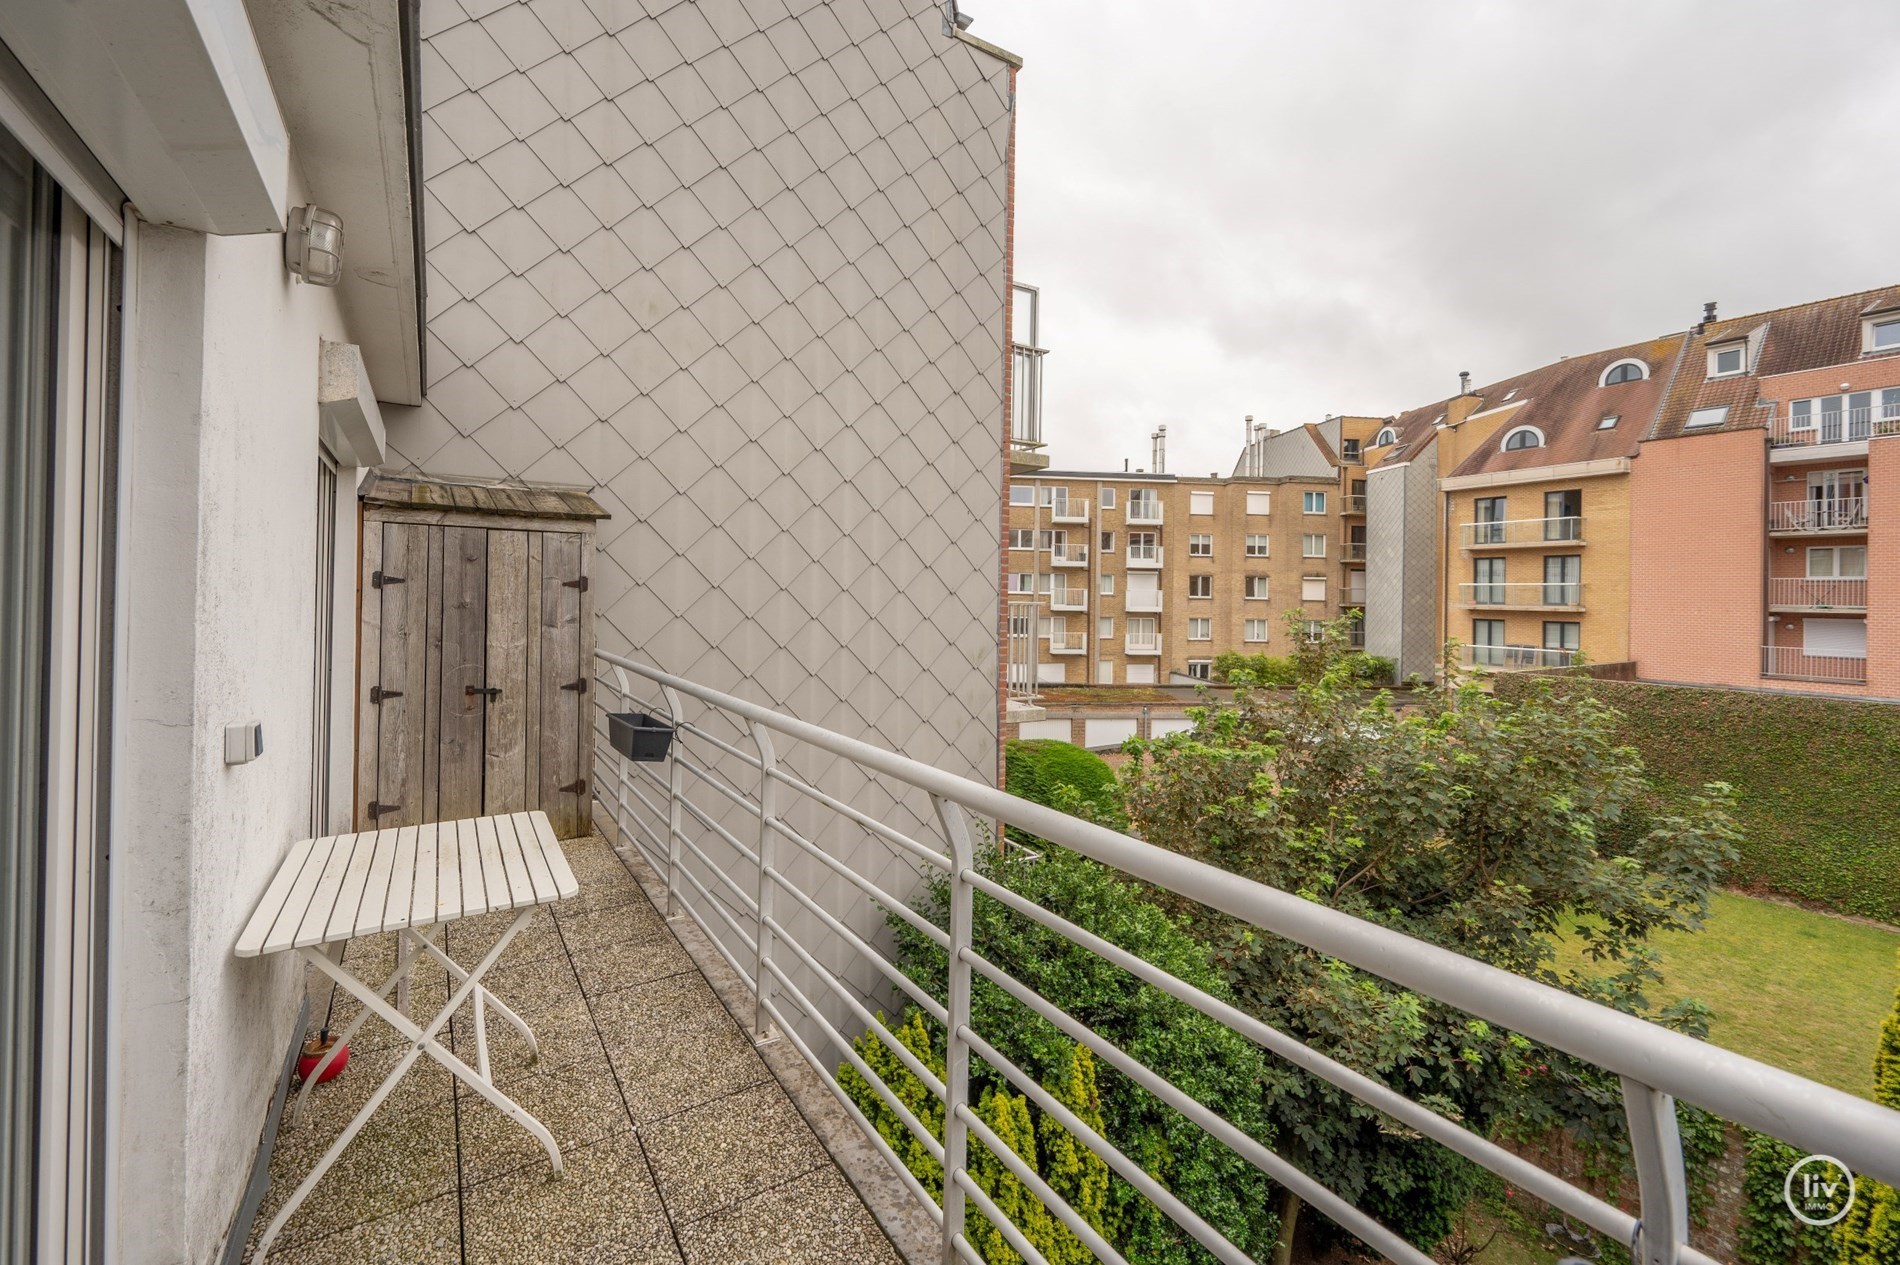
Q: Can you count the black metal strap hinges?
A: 6